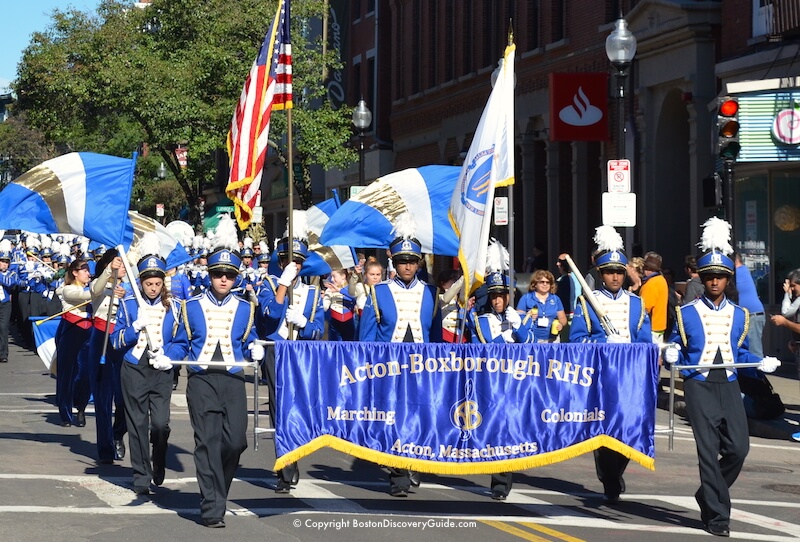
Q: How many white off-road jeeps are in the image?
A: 0